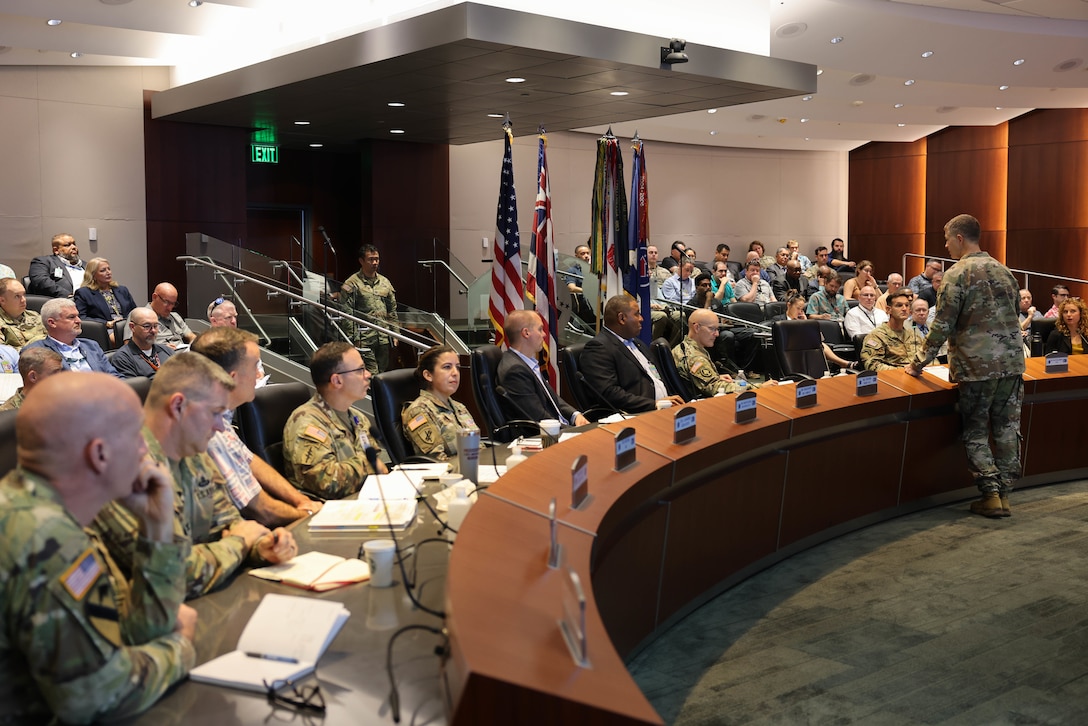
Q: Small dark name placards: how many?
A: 9